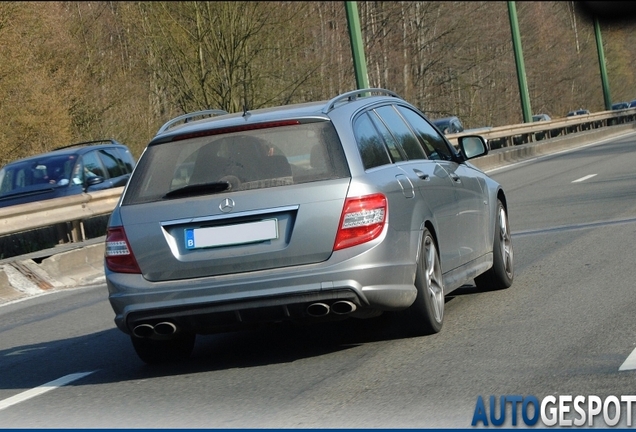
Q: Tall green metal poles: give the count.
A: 3